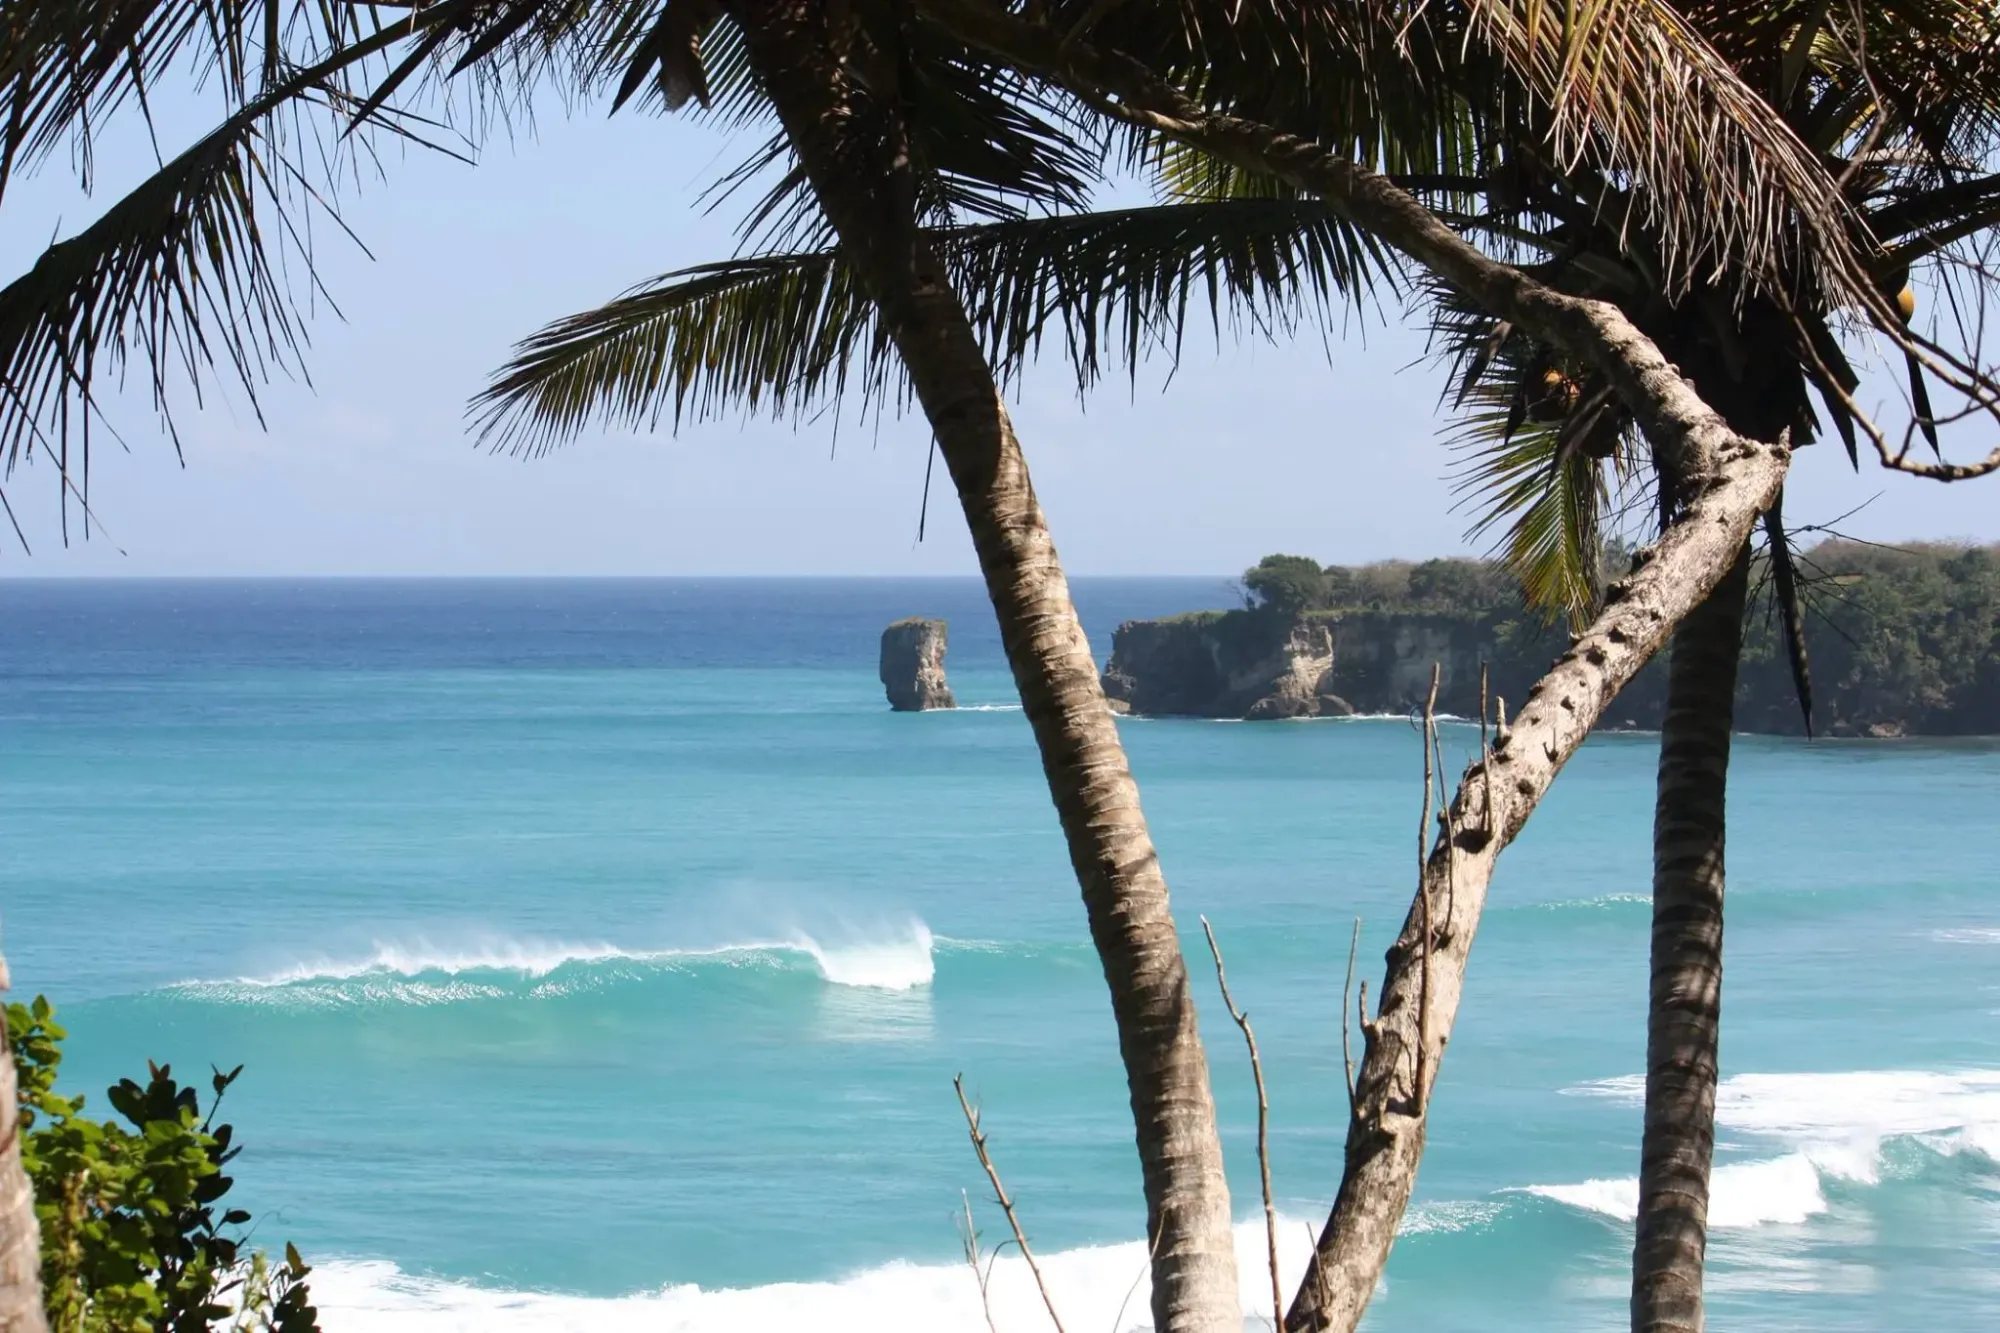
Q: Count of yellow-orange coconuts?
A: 2